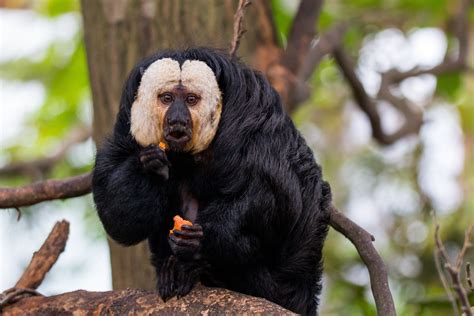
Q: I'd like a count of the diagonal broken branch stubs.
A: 1